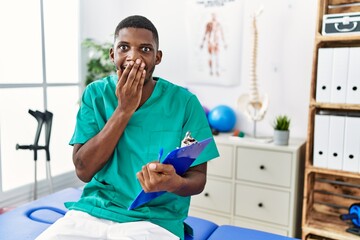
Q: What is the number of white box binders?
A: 6